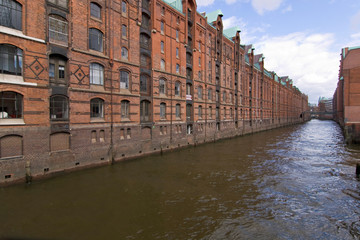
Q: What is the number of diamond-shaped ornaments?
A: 2